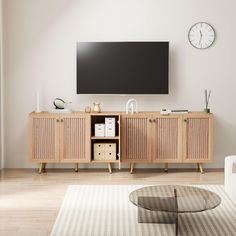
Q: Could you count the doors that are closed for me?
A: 5